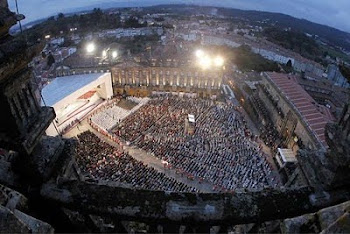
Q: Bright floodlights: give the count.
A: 6